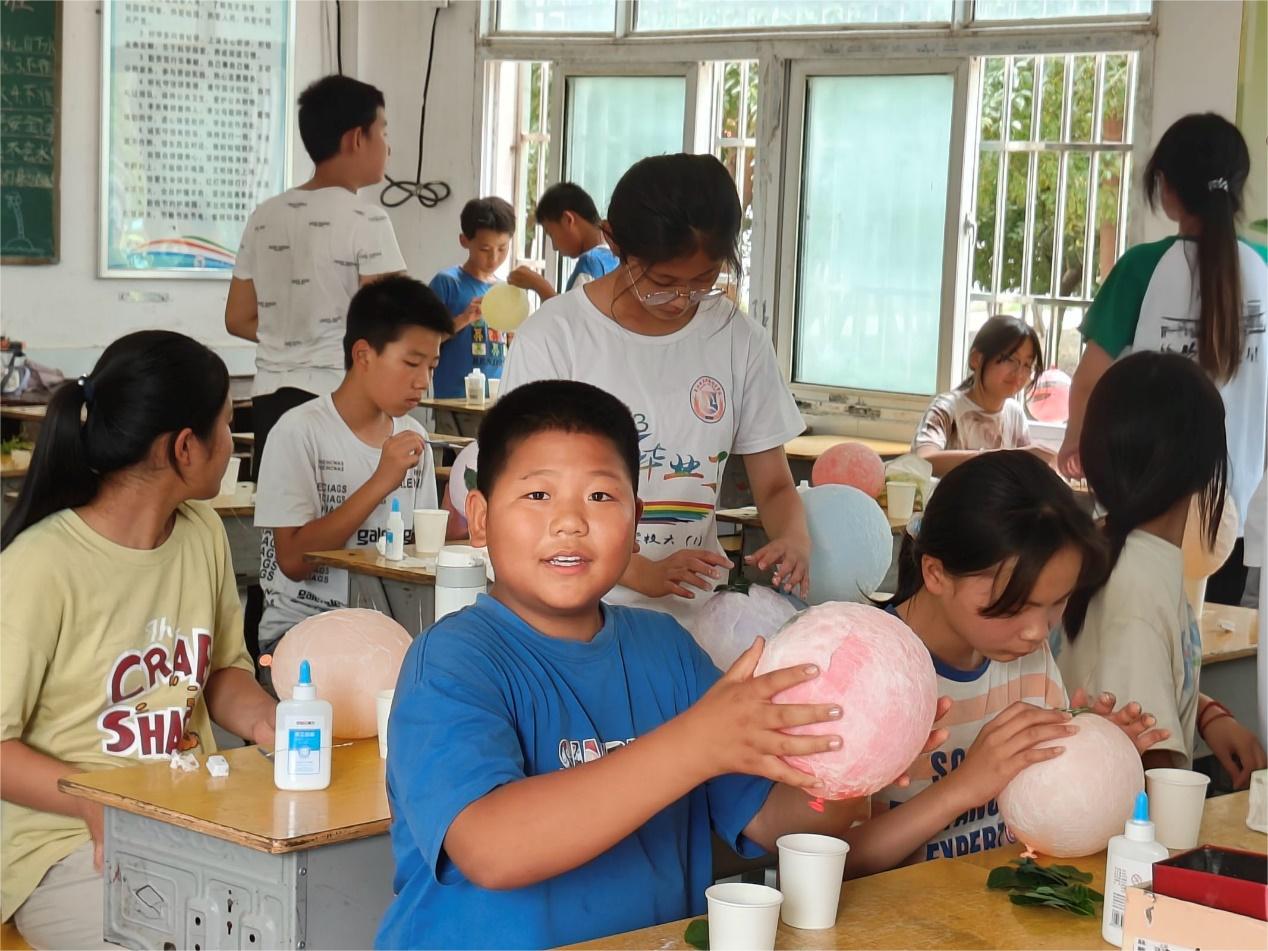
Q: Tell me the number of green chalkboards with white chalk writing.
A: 1